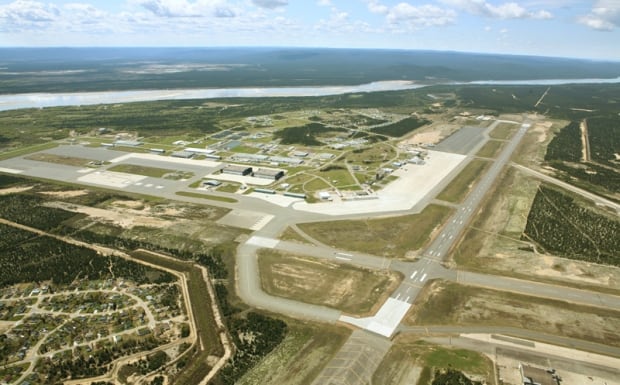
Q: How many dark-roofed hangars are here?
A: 2